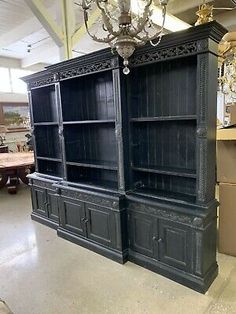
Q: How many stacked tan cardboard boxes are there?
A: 2